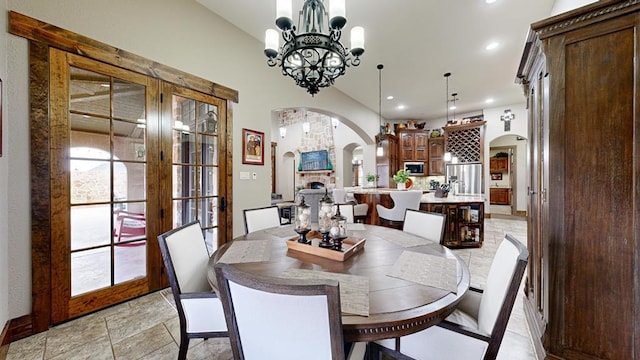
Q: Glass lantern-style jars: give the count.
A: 3